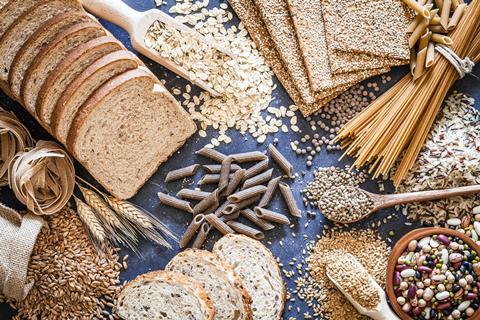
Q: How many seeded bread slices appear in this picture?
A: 3